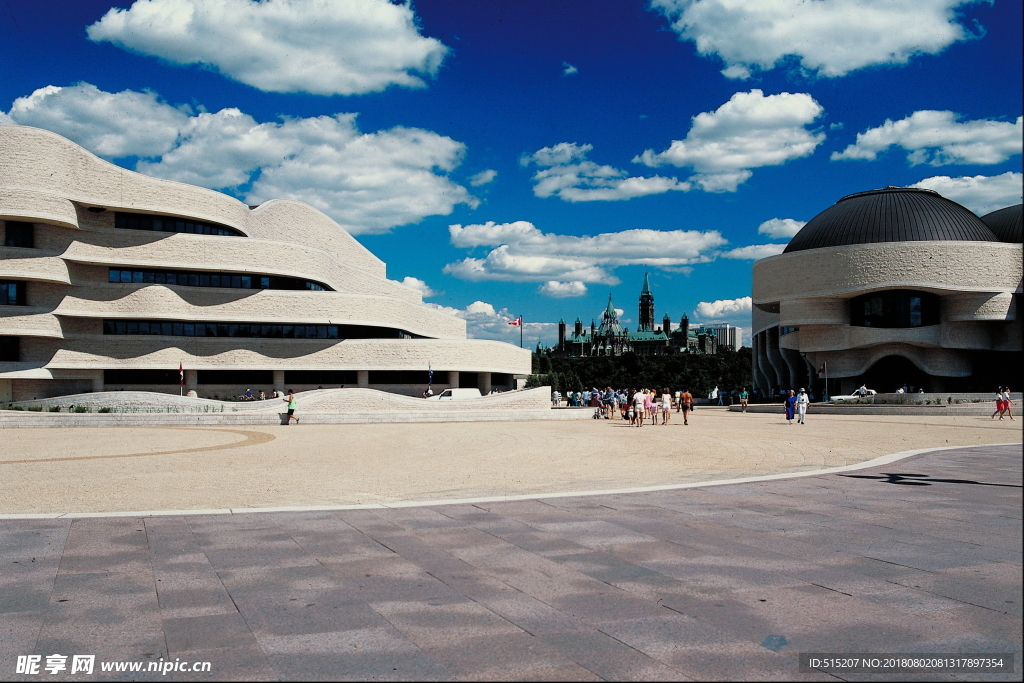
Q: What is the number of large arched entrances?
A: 1